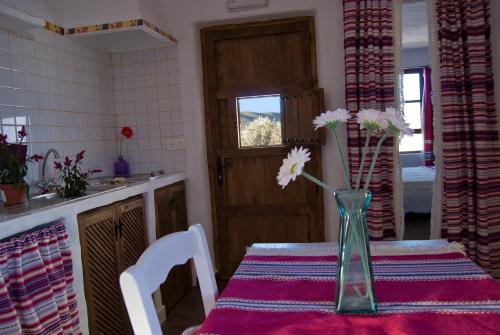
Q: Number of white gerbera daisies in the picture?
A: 4